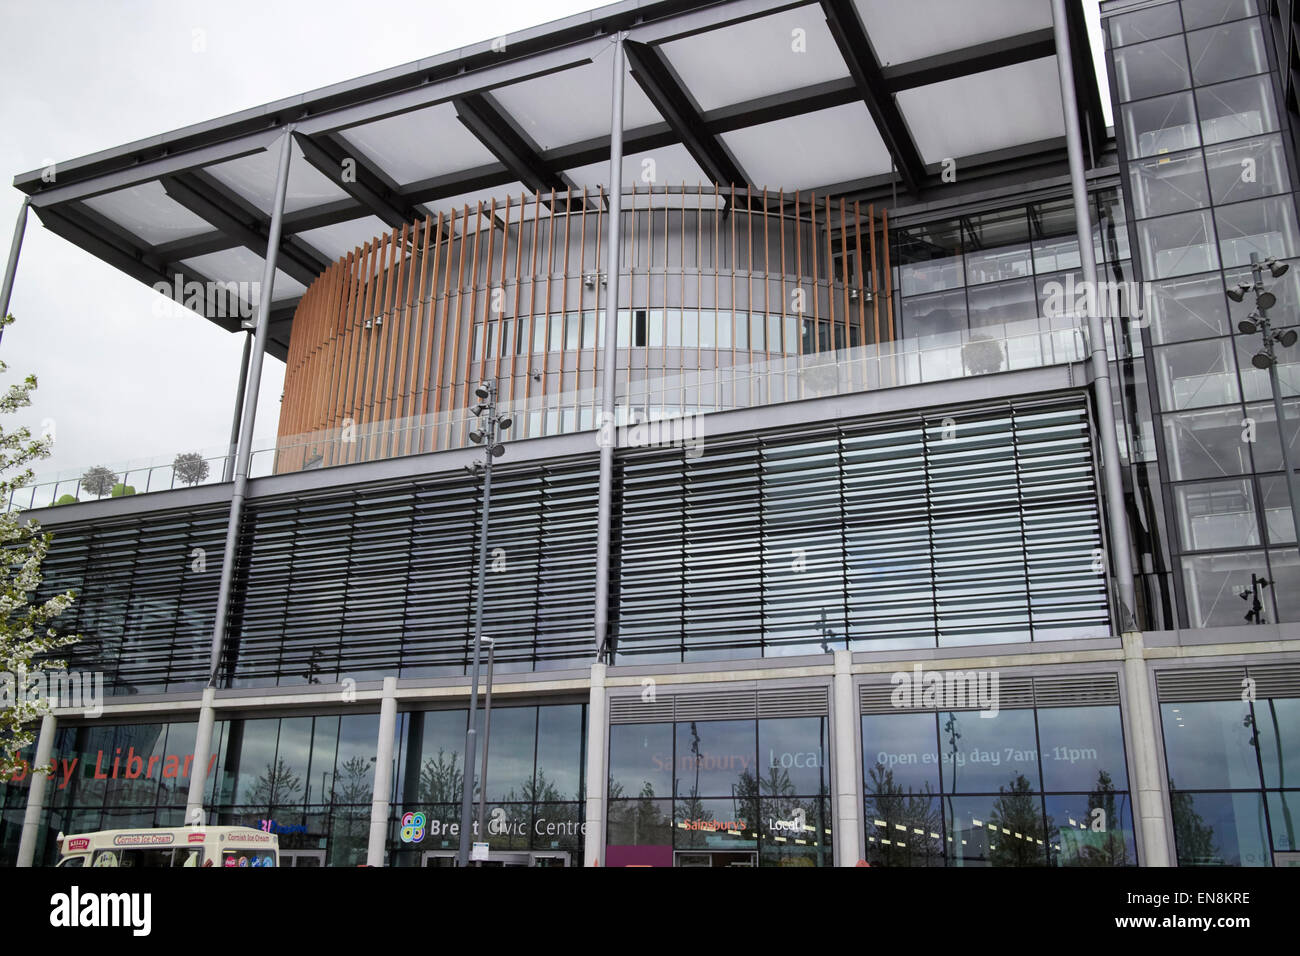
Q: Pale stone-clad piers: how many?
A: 6